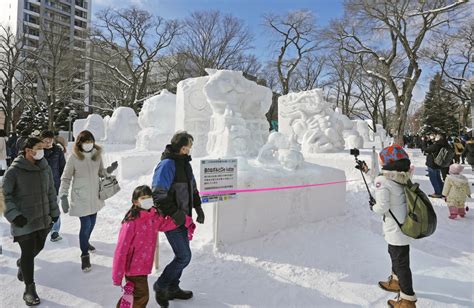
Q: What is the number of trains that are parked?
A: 0